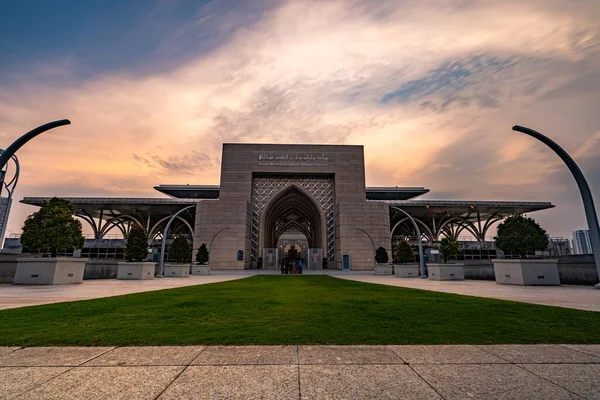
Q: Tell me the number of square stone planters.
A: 8